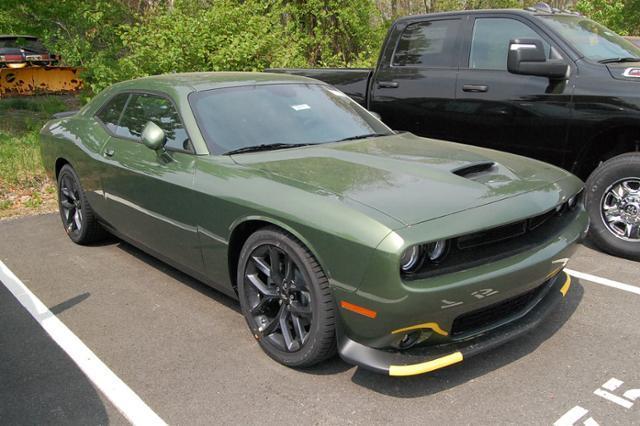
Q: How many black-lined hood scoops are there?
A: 1